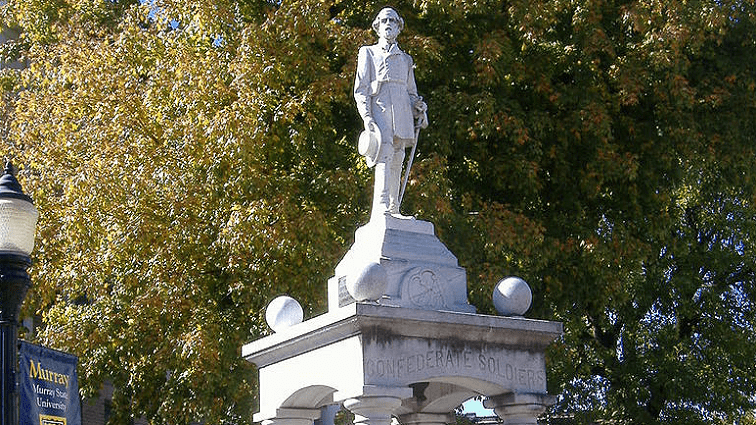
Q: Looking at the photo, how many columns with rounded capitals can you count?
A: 4